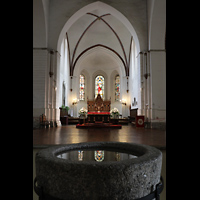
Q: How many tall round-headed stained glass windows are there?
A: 3